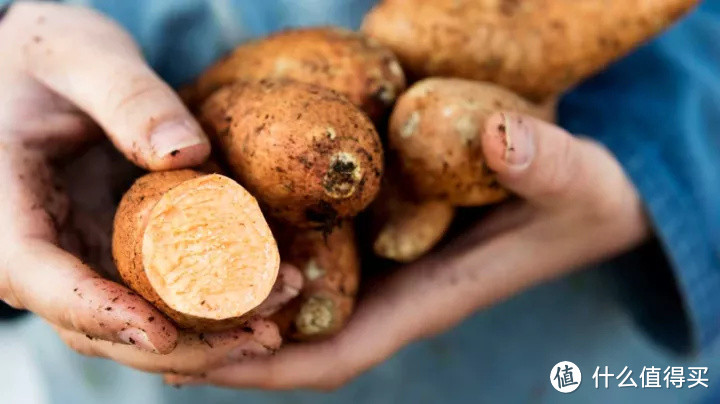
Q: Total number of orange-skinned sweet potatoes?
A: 7